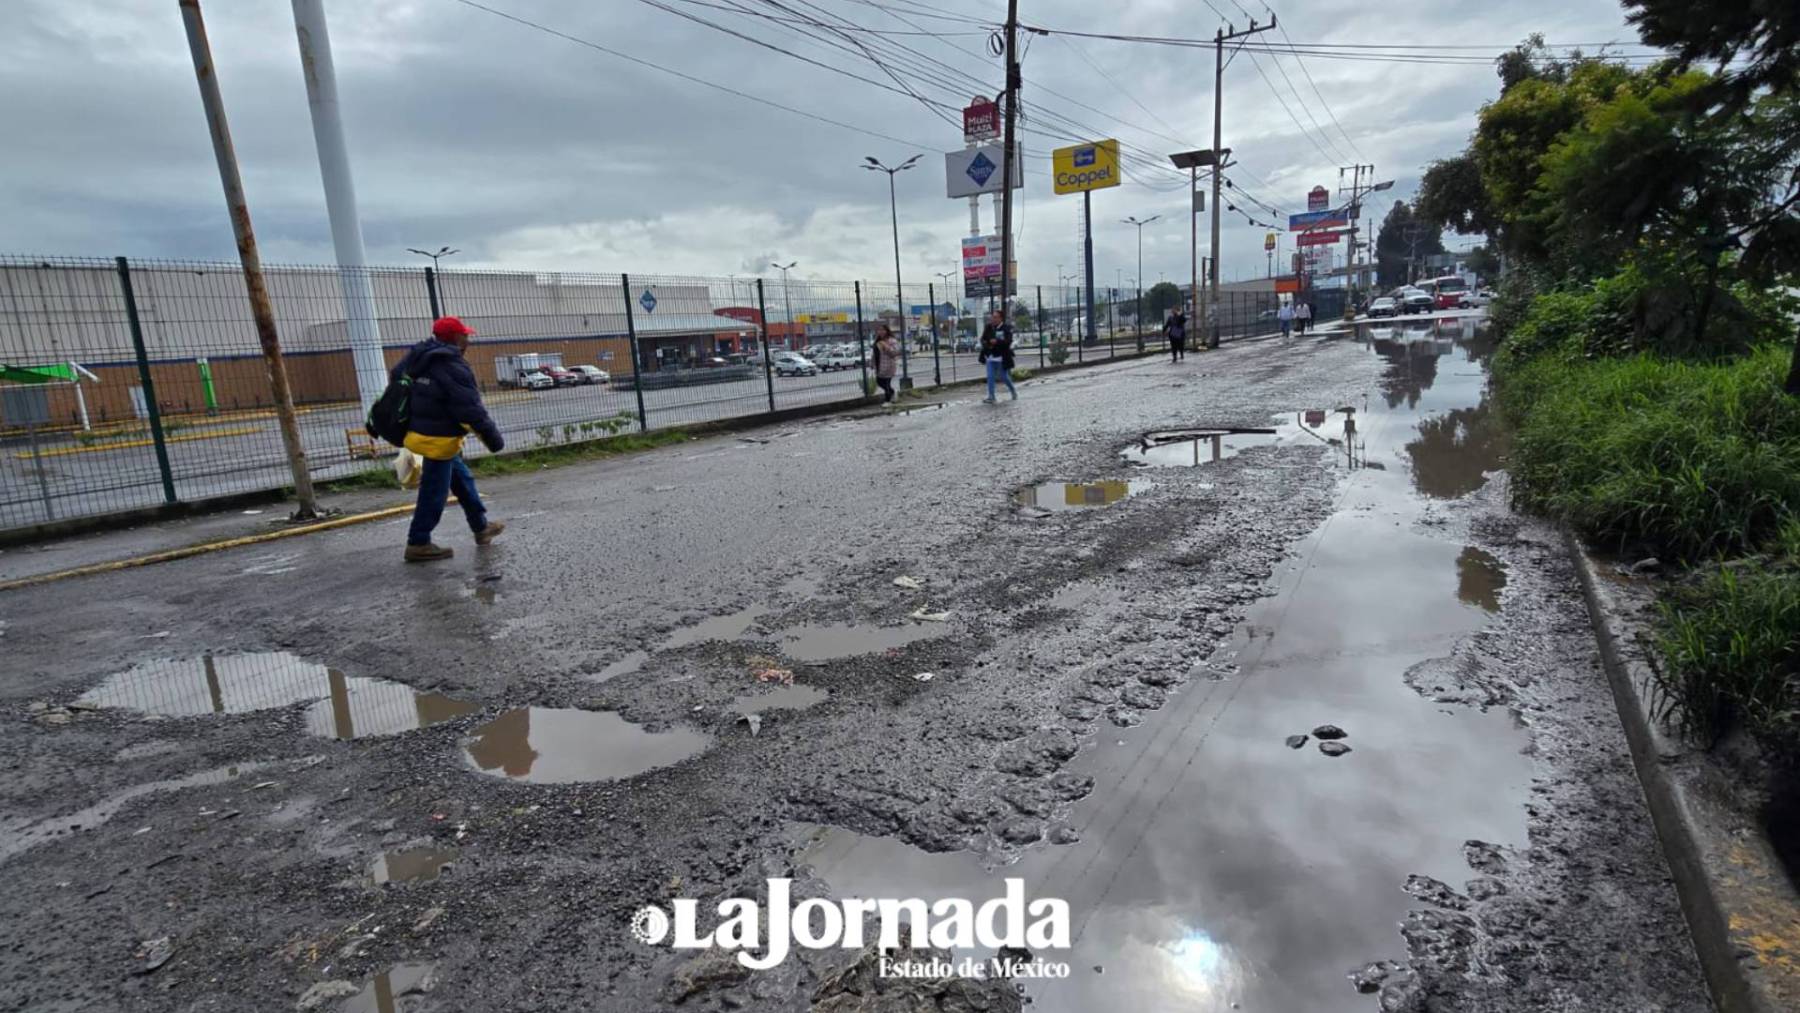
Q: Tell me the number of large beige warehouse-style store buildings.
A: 1